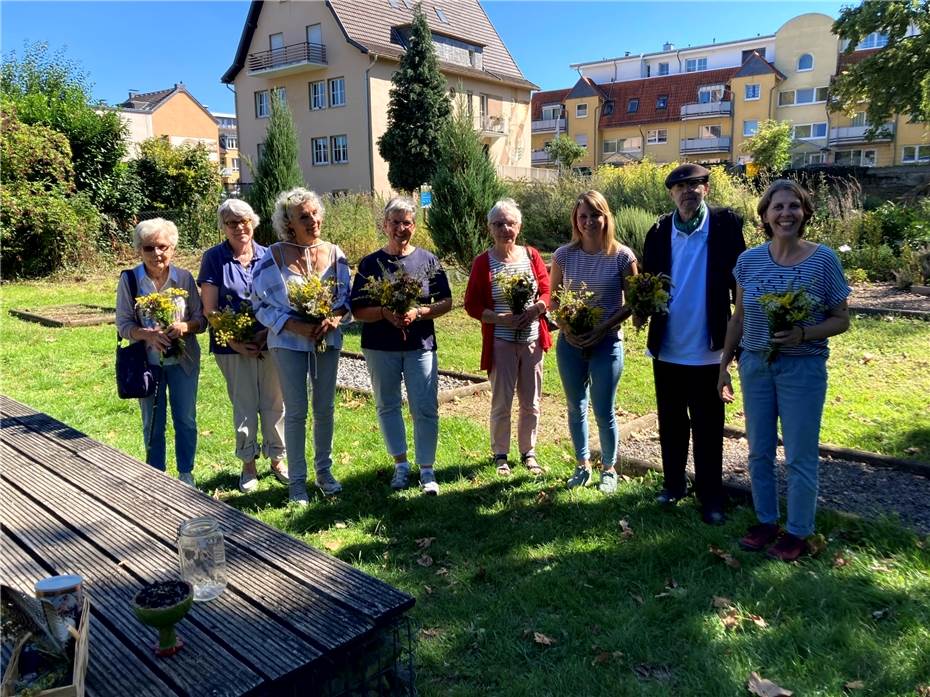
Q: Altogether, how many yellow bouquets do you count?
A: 8